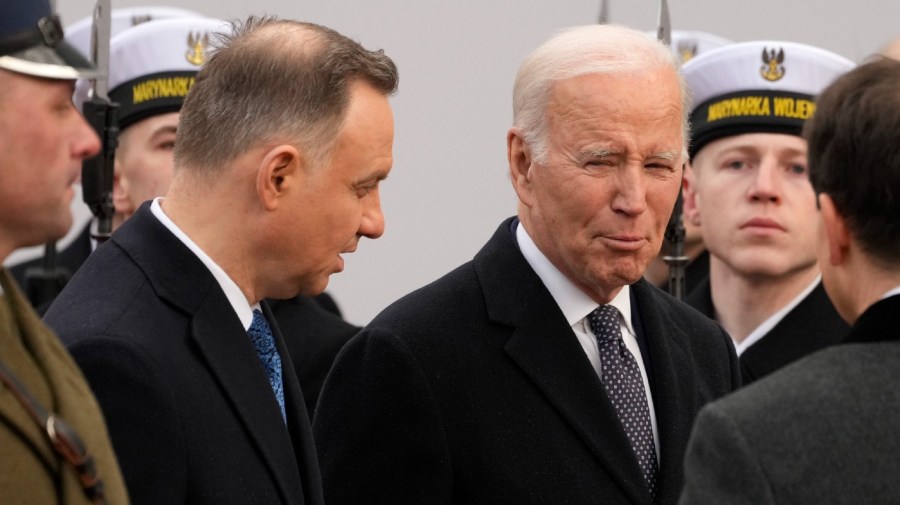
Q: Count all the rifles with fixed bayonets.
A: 3